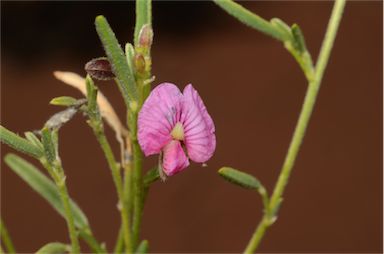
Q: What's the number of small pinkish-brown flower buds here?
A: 2